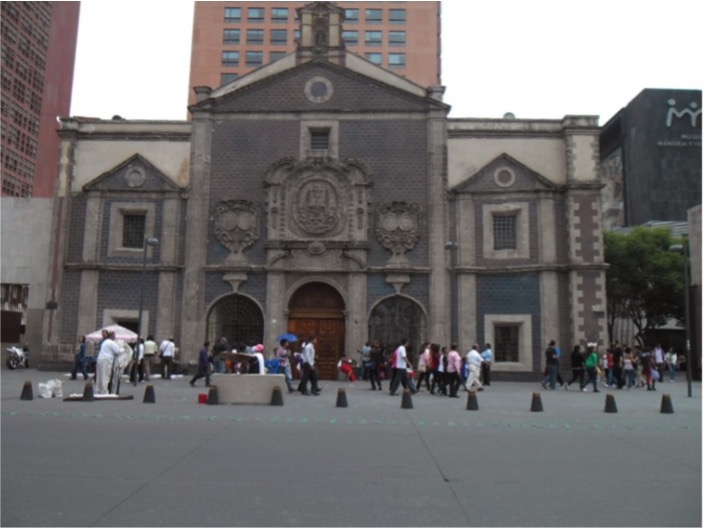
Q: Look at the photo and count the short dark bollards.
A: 11